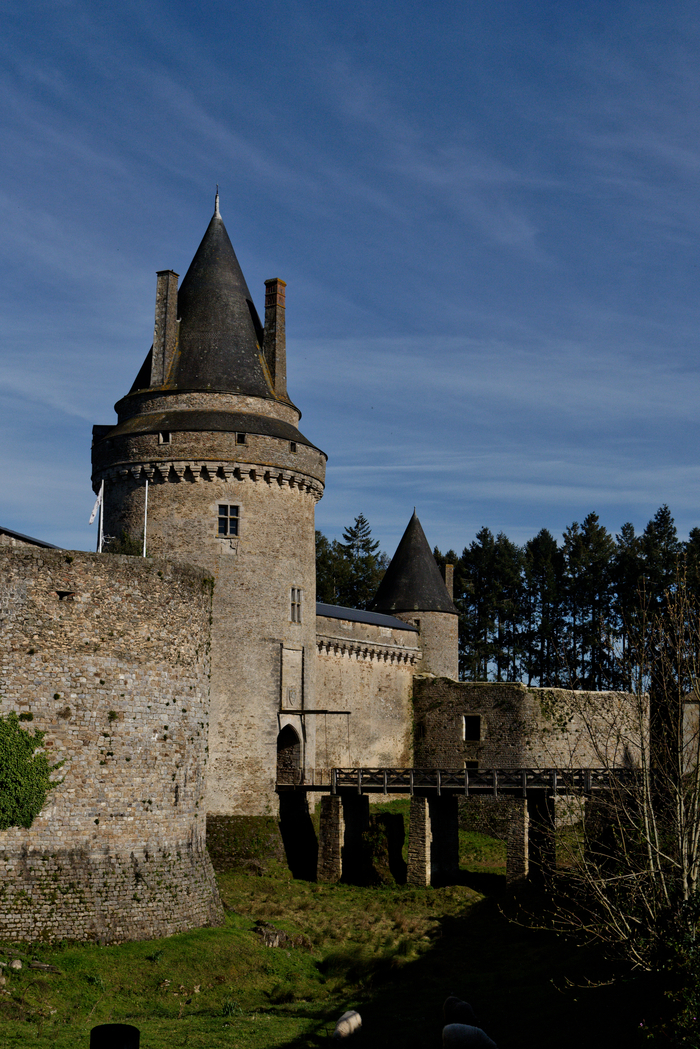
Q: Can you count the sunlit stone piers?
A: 3